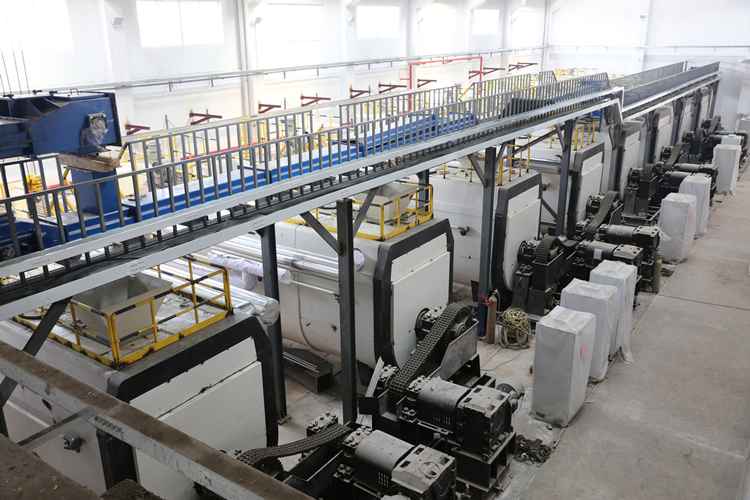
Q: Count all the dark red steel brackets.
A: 11